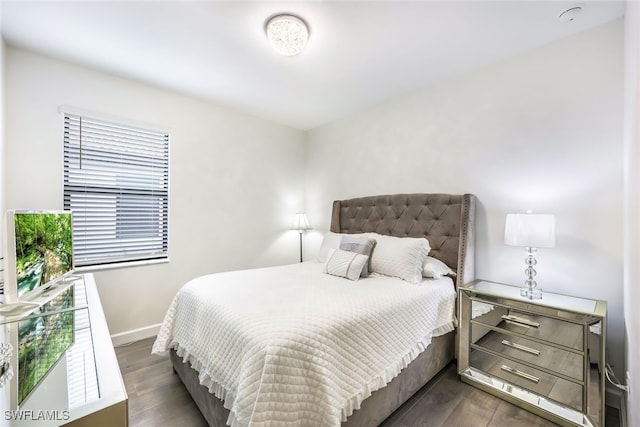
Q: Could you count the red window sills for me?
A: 0